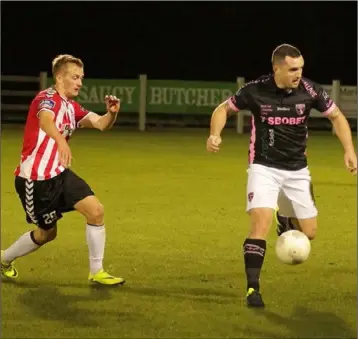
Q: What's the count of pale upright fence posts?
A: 4